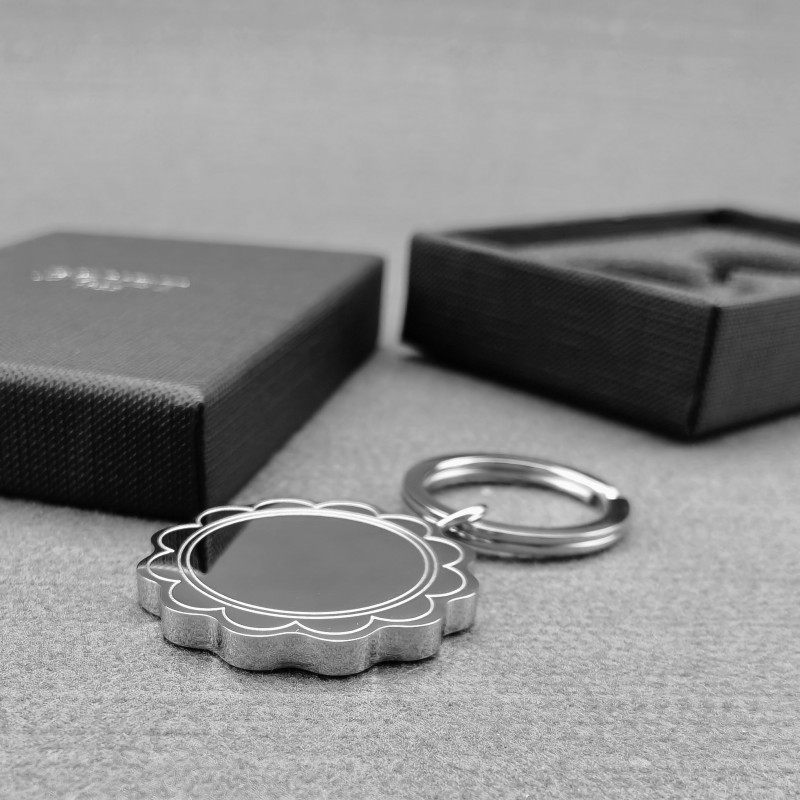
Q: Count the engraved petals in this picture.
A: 12